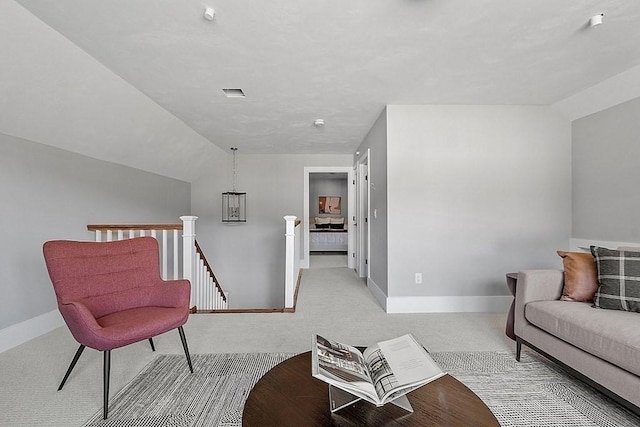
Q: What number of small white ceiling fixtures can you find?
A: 3